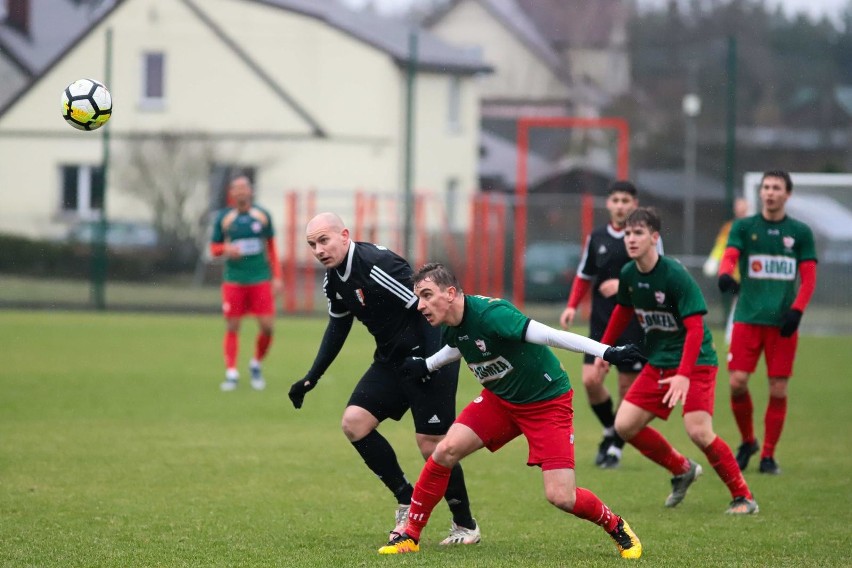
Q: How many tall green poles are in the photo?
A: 3